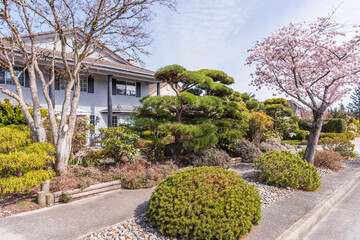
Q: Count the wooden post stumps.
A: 3